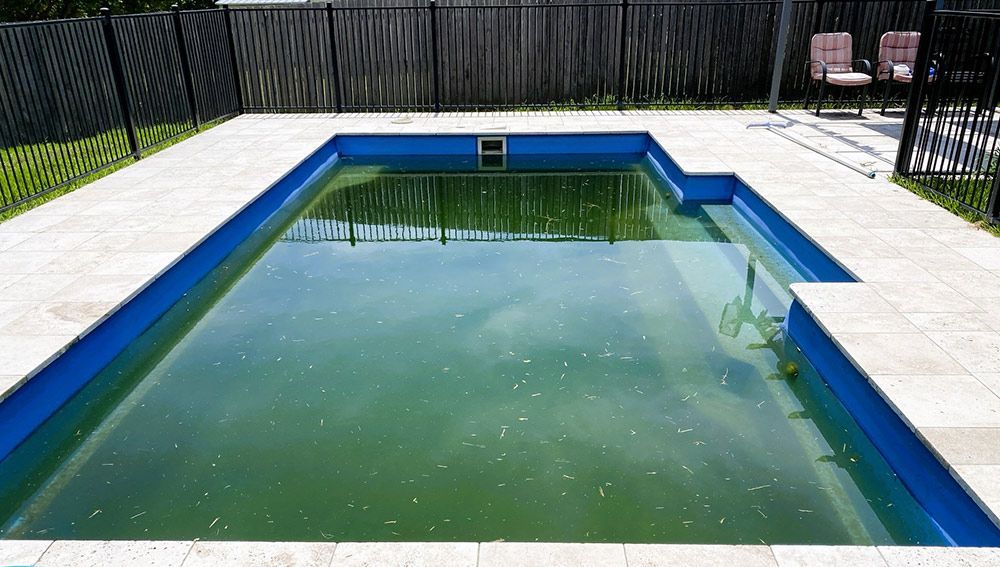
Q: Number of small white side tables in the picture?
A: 0